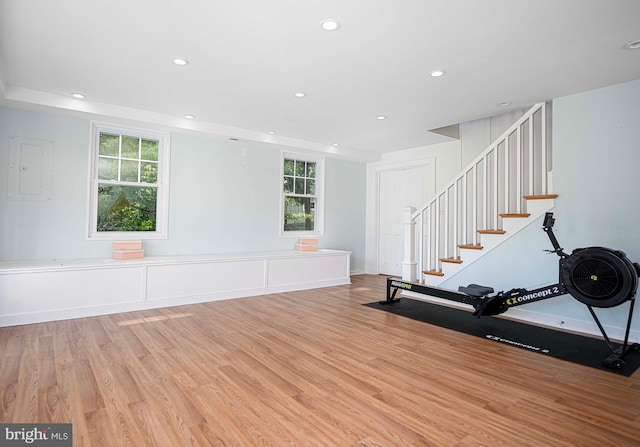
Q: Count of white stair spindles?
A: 13